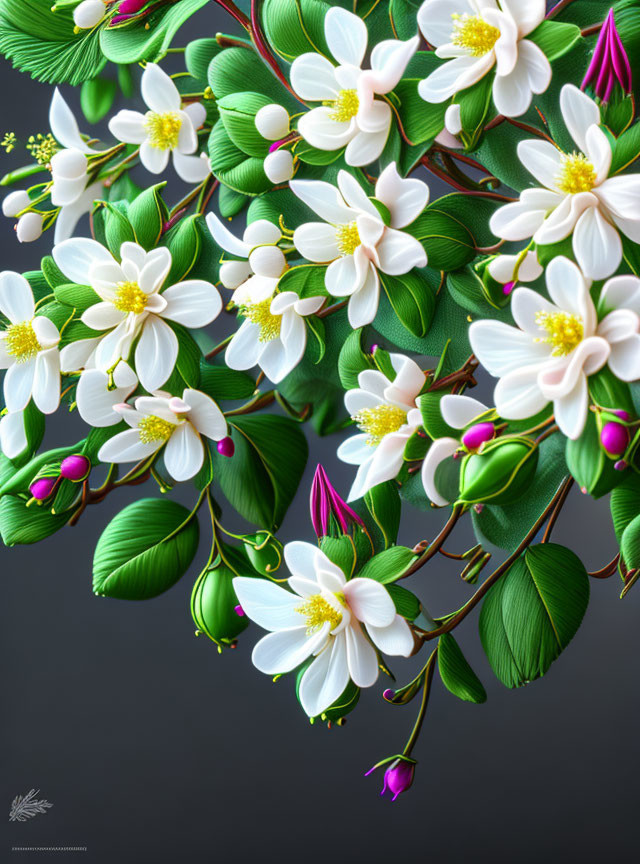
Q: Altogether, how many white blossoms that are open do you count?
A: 12